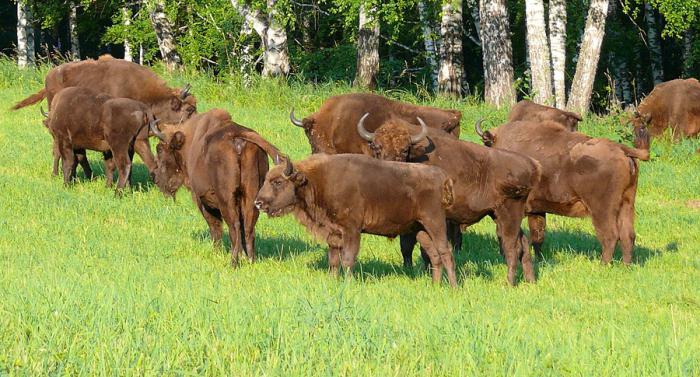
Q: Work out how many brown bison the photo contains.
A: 9